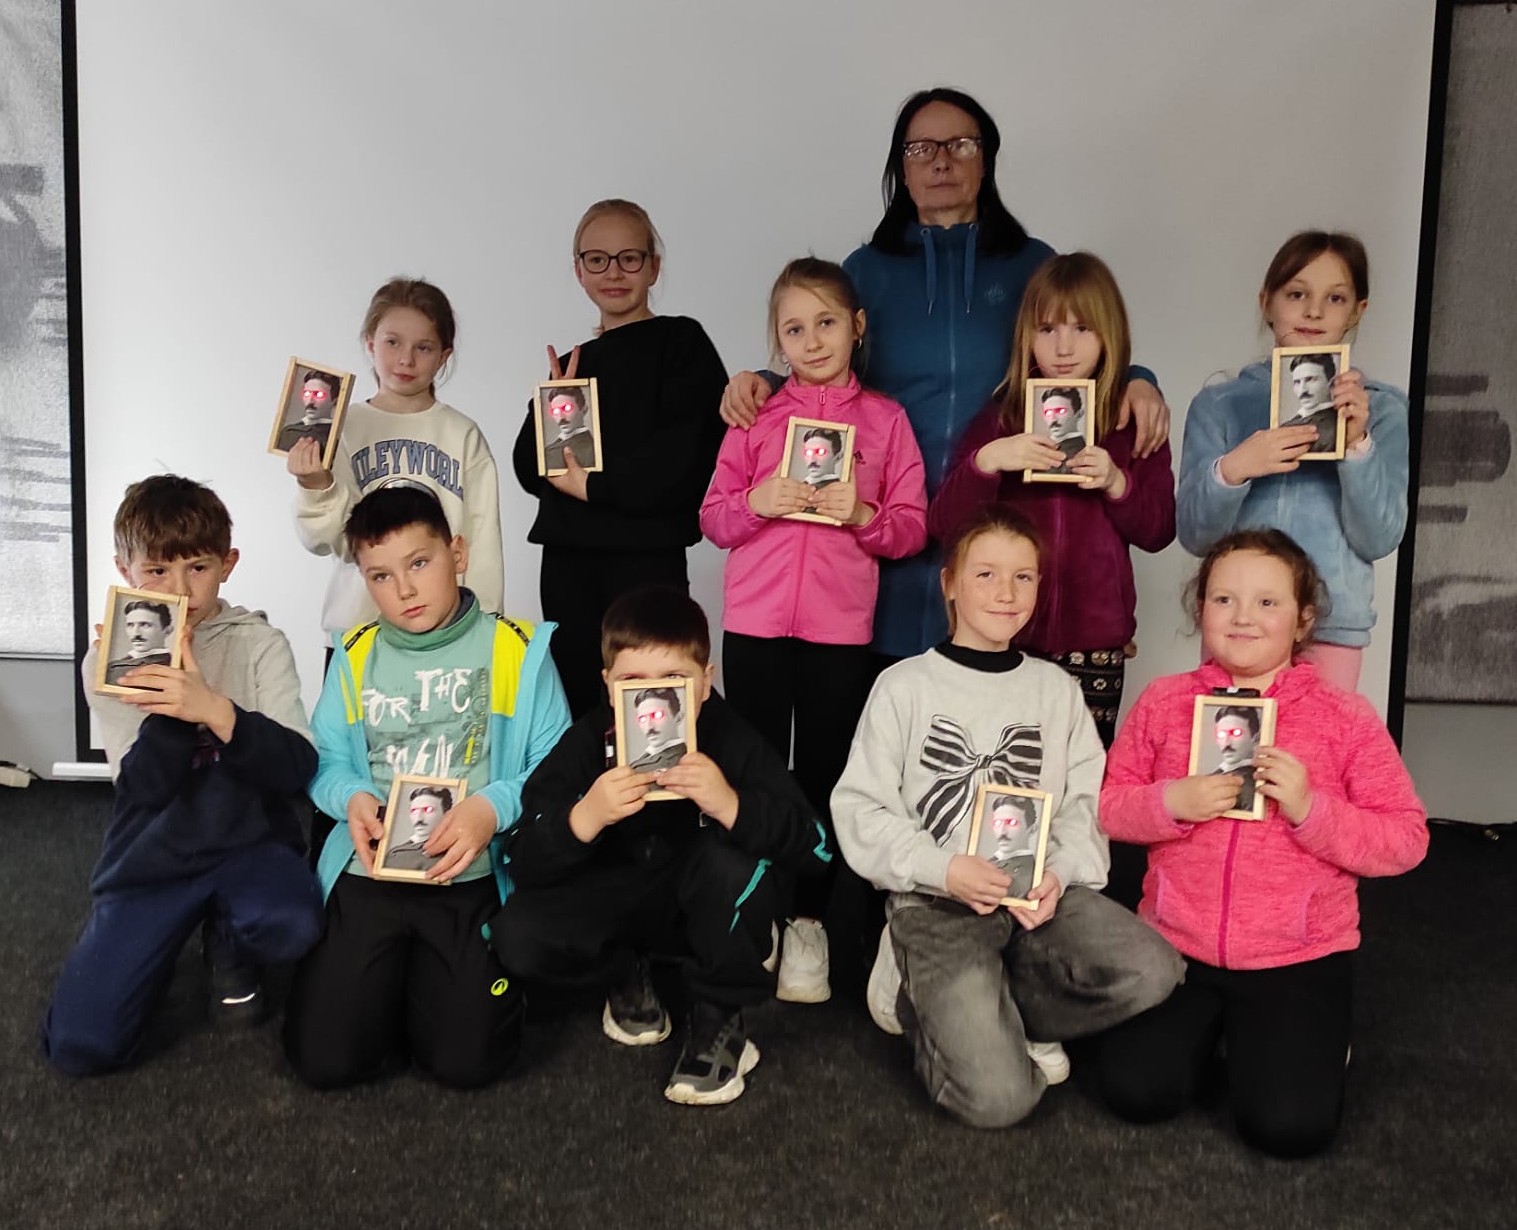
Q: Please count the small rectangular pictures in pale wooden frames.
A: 10